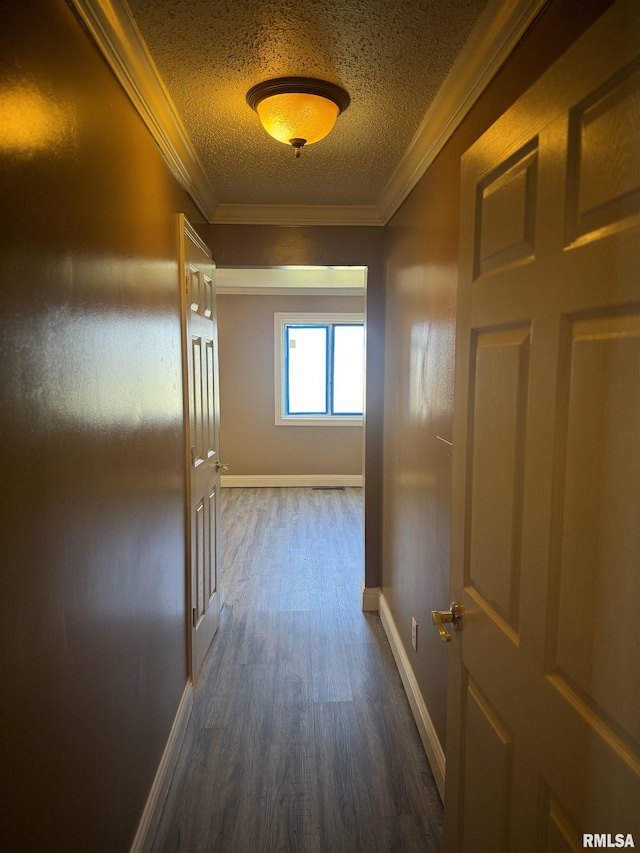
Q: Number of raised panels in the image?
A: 12